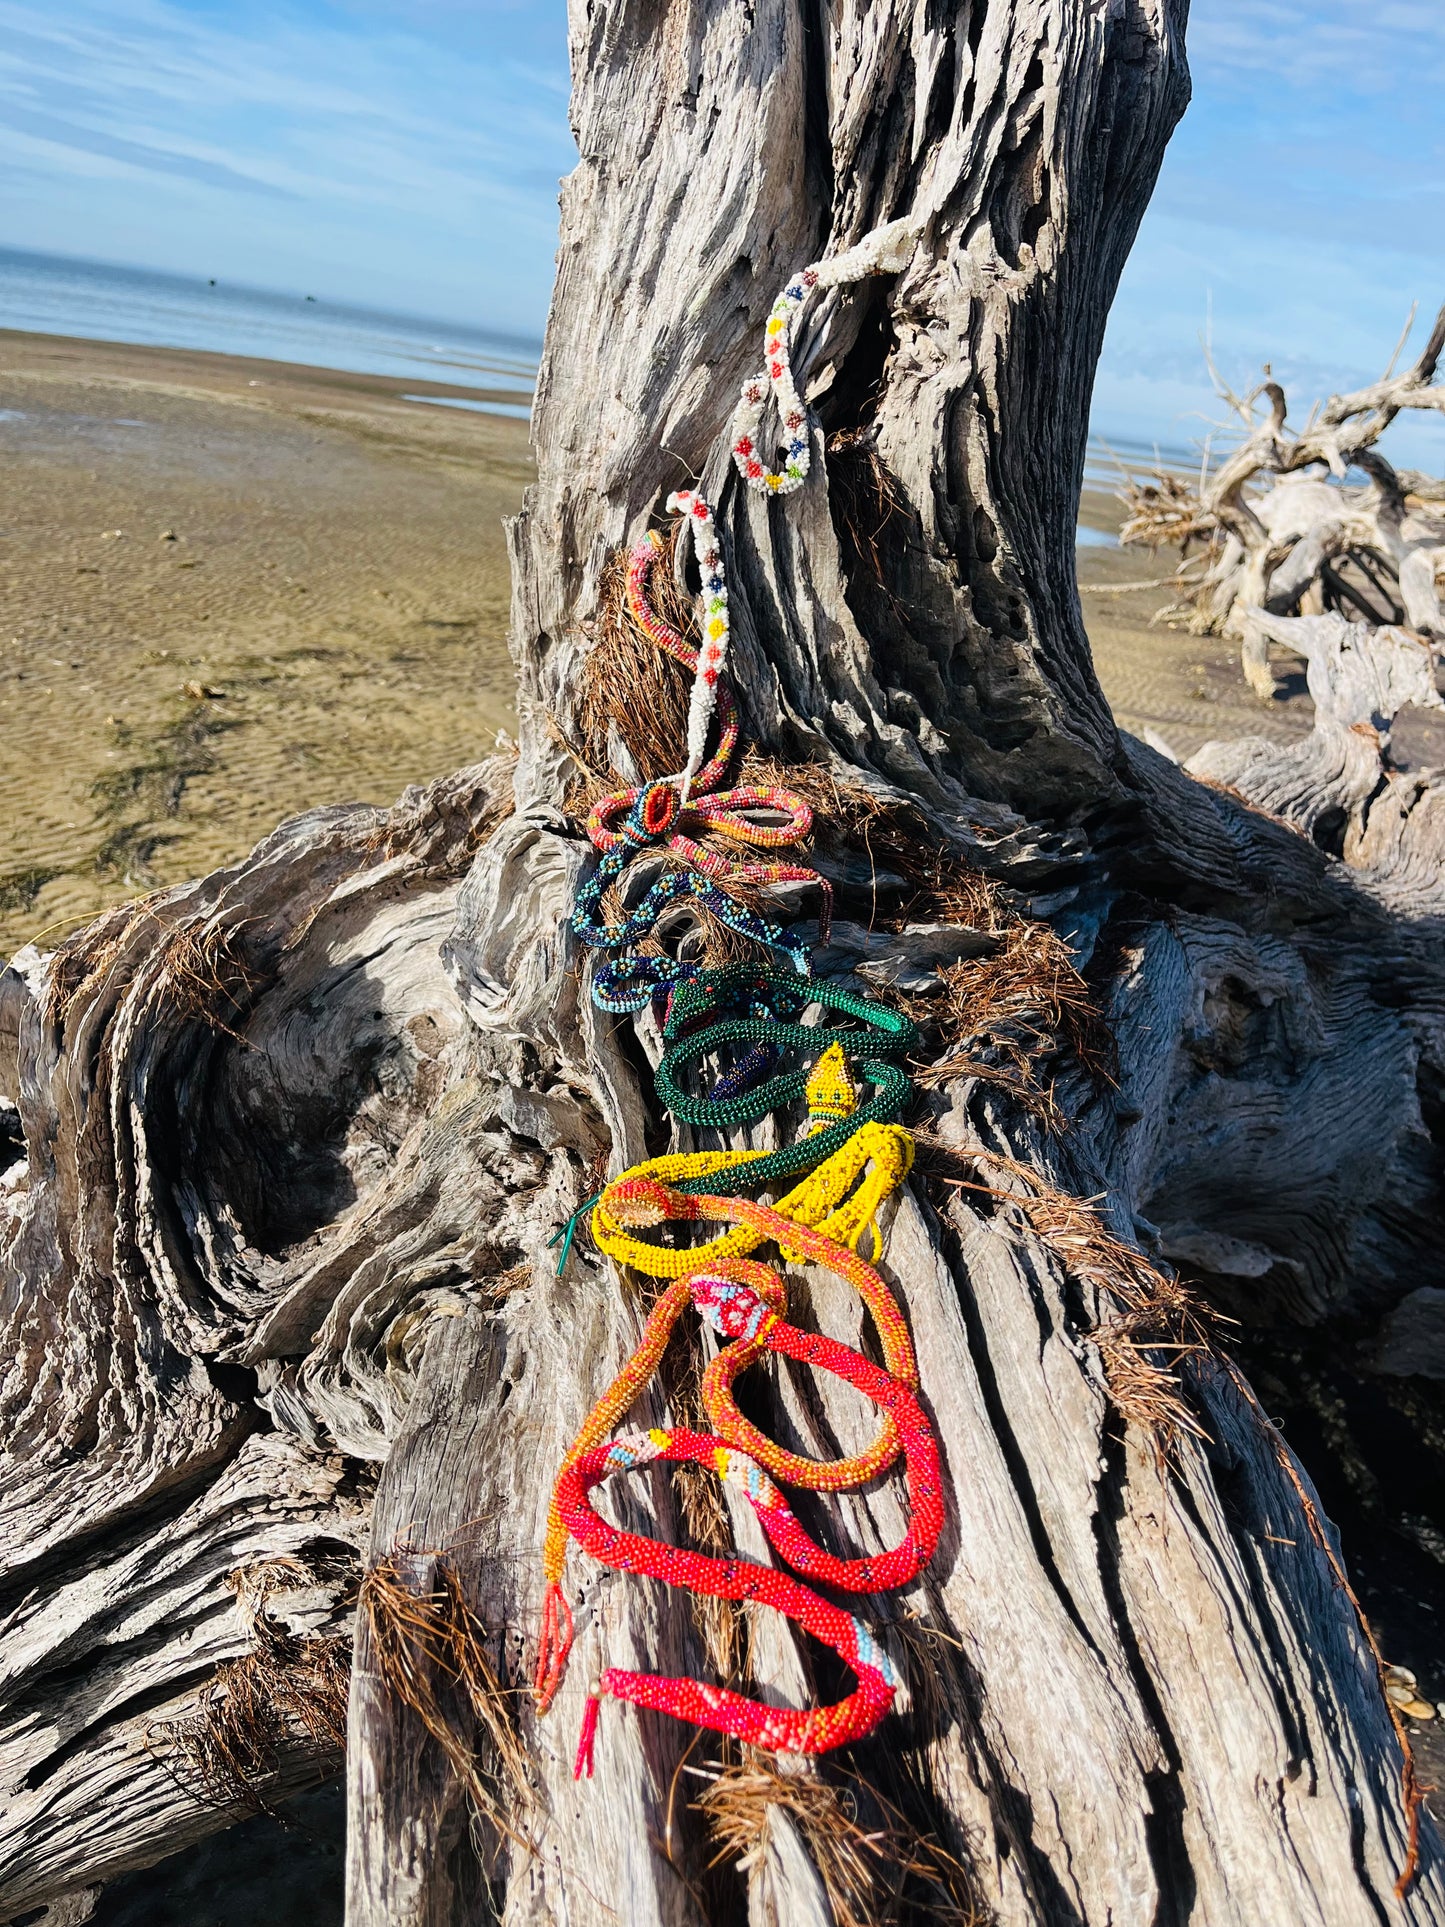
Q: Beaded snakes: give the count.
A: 7